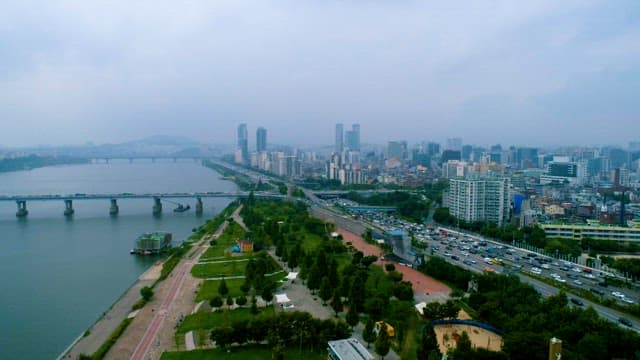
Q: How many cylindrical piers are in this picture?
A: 5